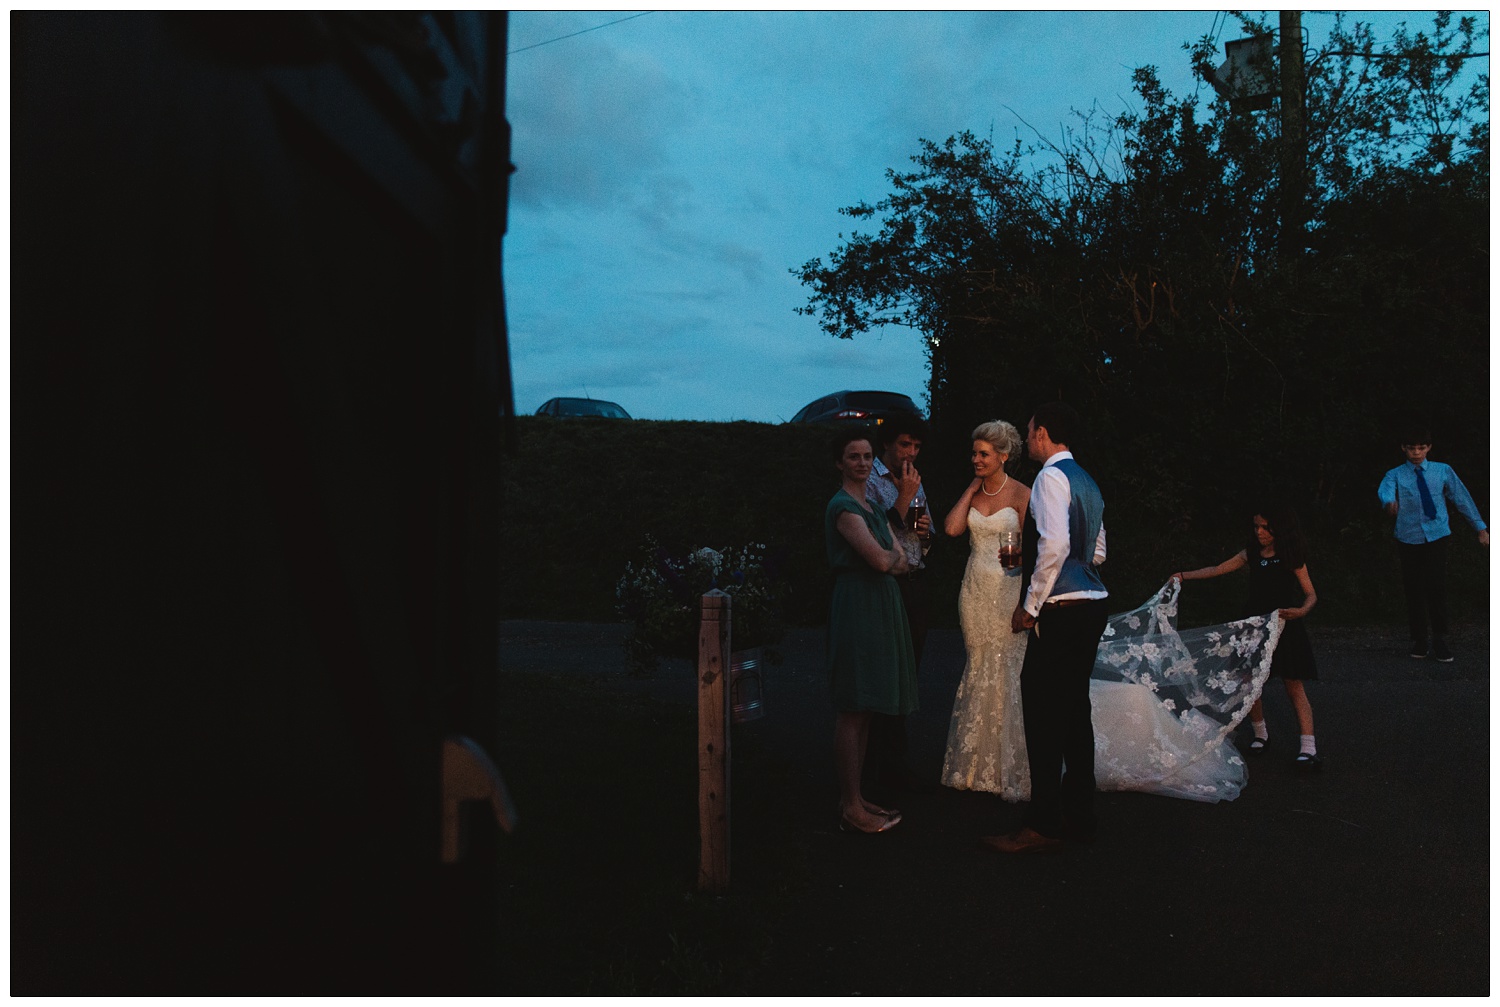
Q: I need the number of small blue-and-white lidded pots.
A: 0